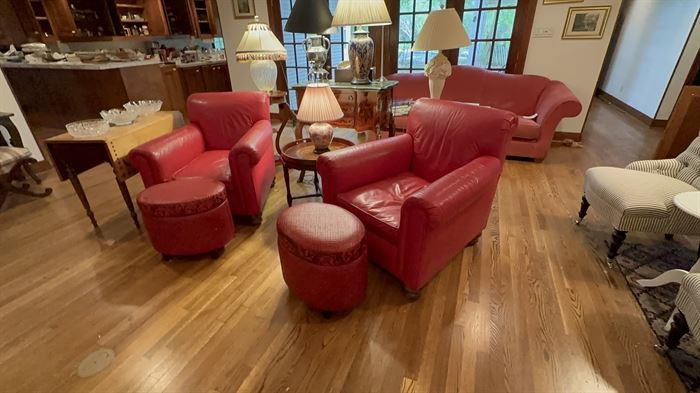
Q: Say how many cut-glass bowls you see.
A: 3